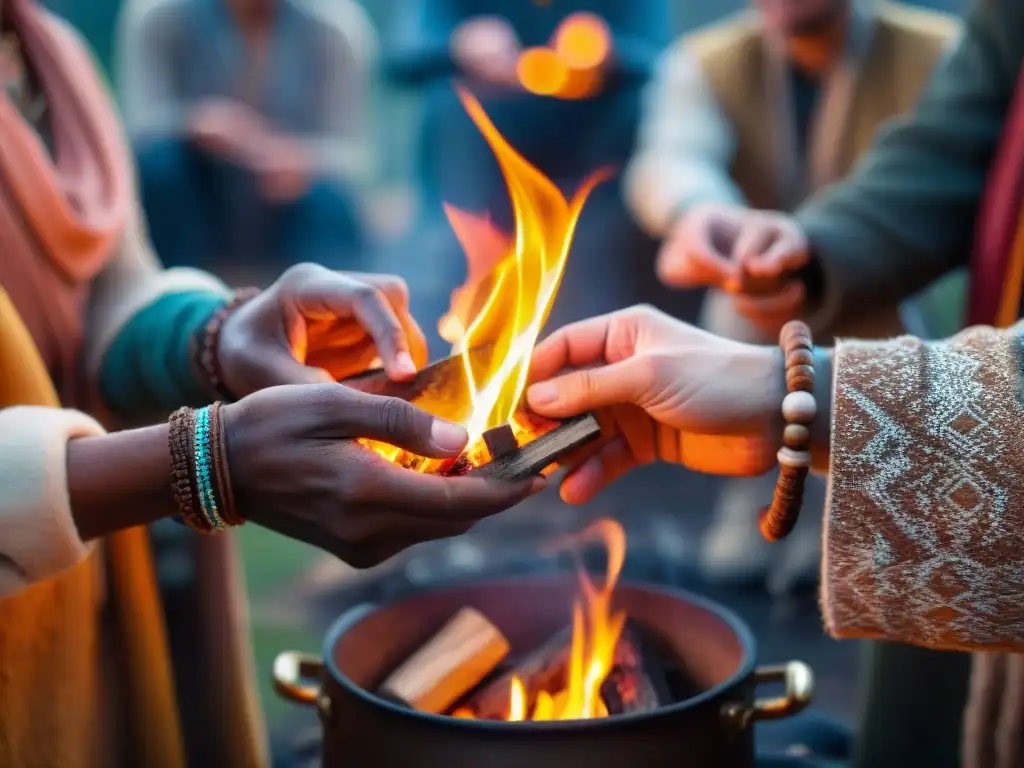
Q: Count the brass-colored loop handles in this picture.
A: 2